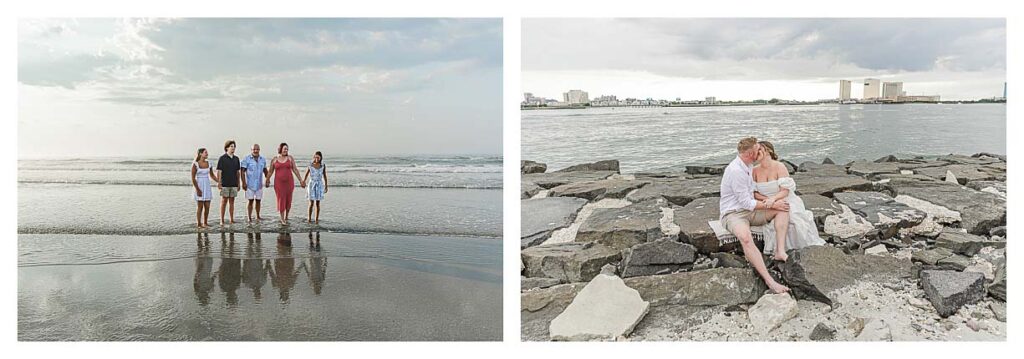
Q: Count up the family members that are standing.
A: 5